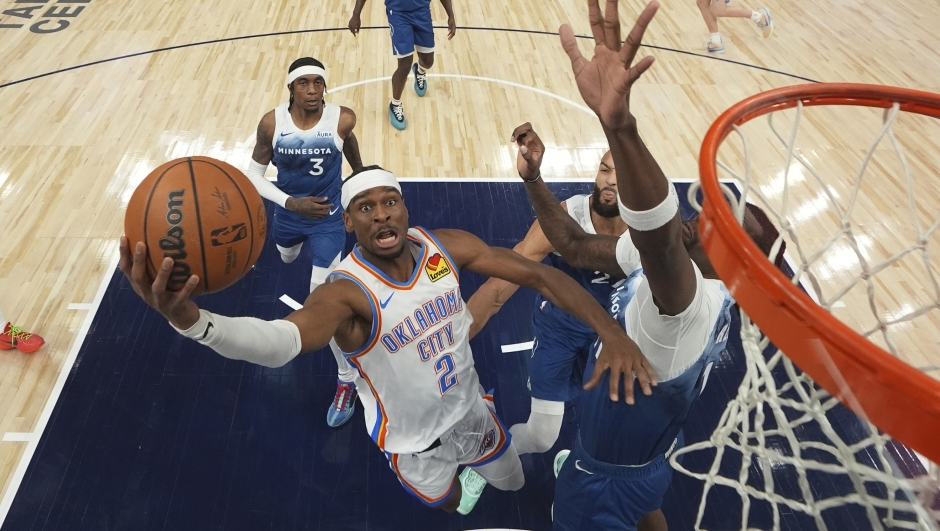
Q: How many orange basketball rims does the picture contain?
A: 1